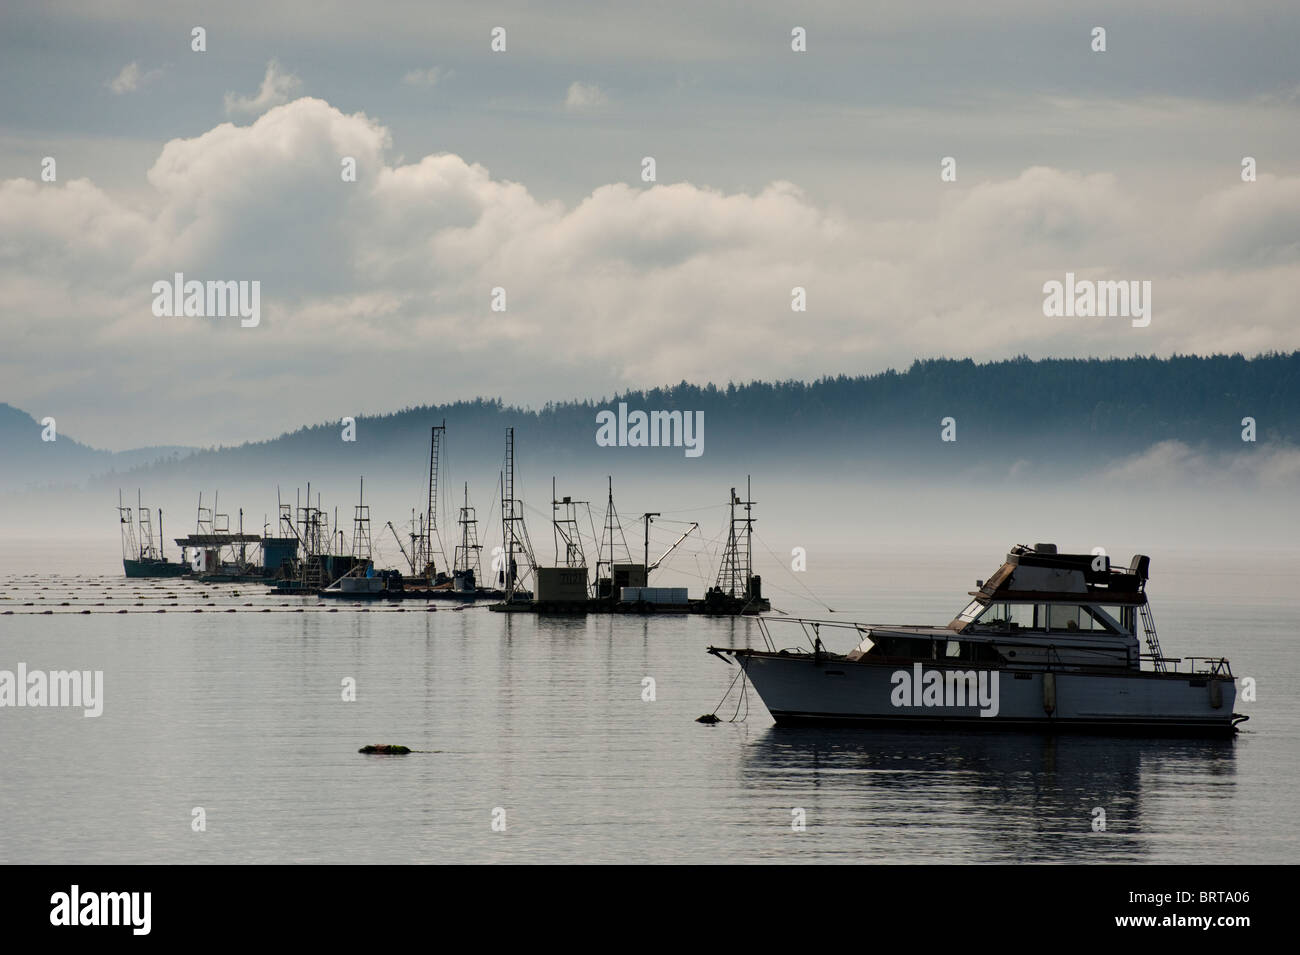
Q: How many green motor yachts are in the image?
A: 0